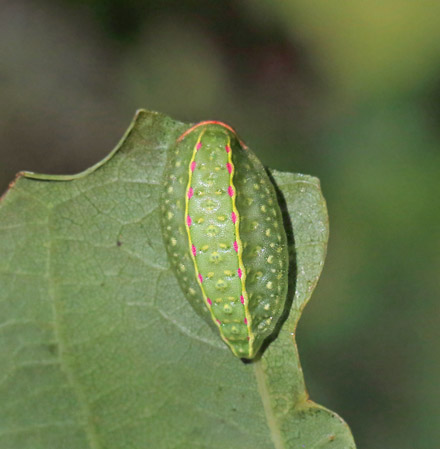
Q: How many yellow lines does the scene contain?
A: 2